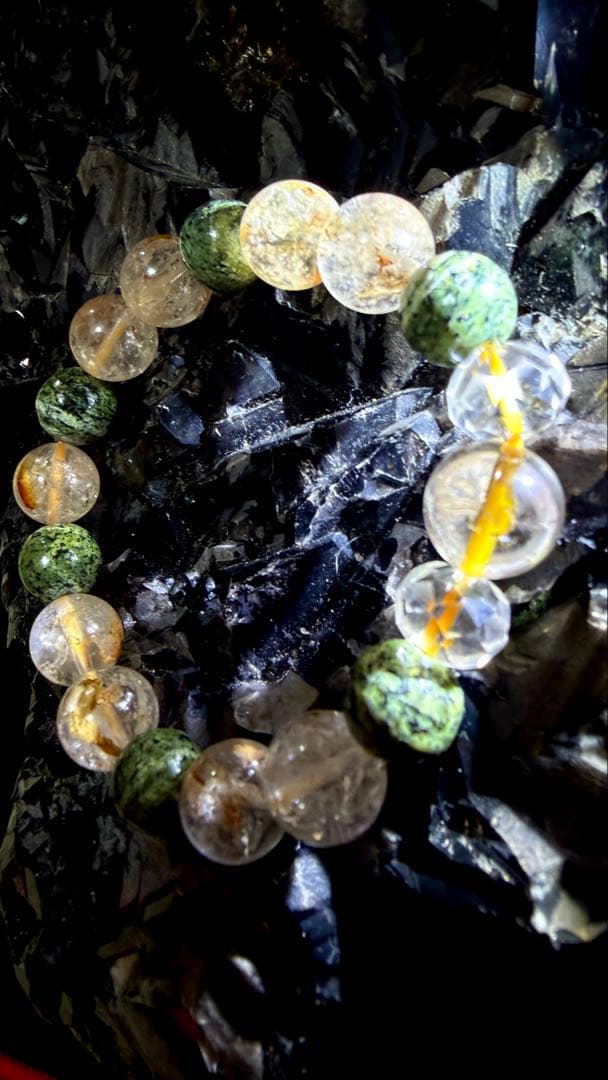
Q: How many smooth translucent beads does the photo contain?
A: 10